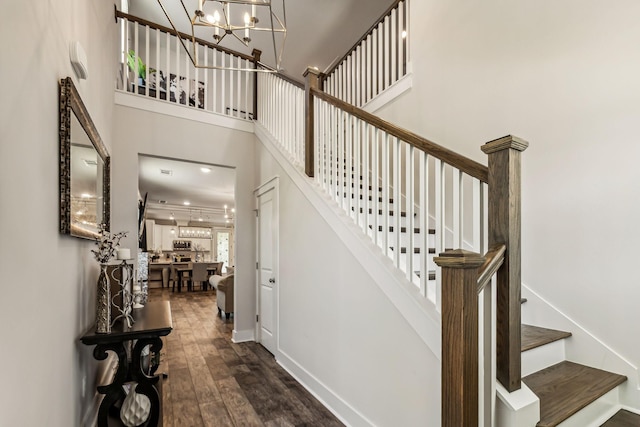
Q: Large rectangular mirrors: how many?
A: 1